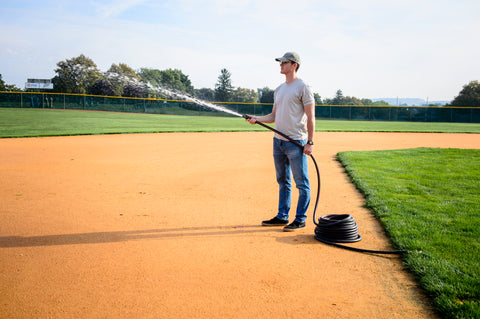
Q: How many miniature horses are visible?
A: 0